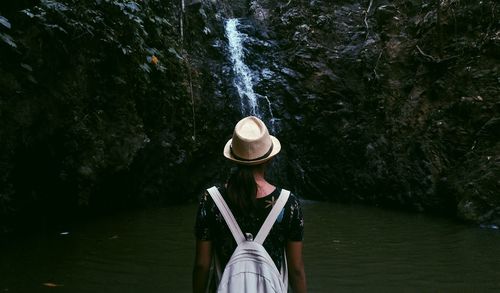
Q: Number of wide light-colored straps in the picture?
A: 2